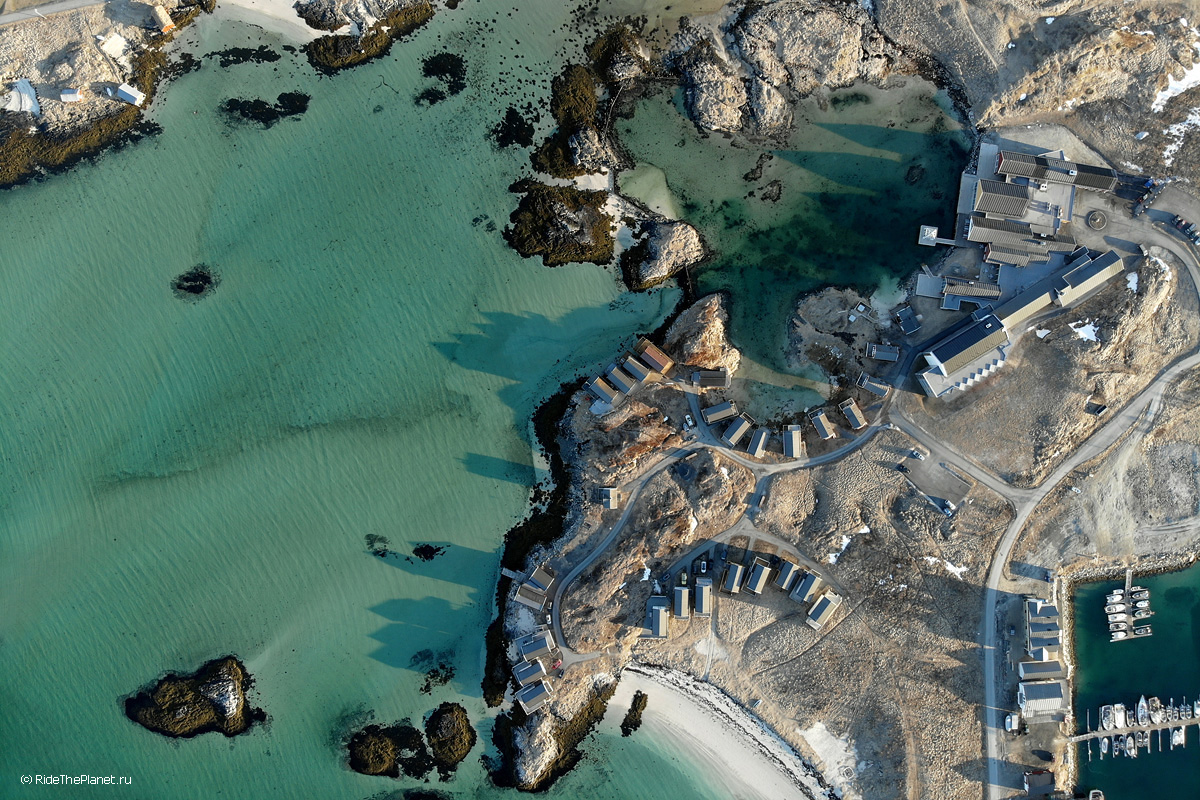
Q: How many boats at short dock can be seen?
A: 11